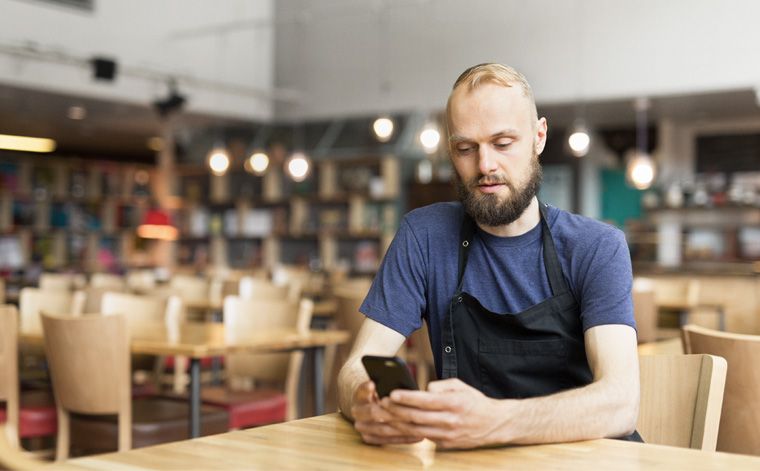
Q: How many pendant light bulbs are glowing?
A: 7